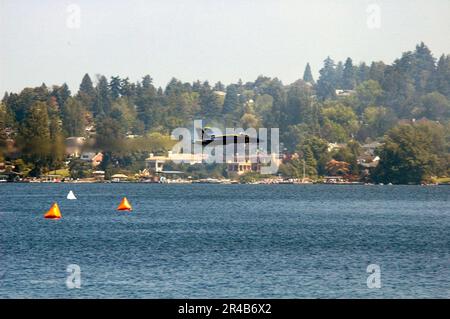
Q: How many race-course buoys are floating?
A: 3